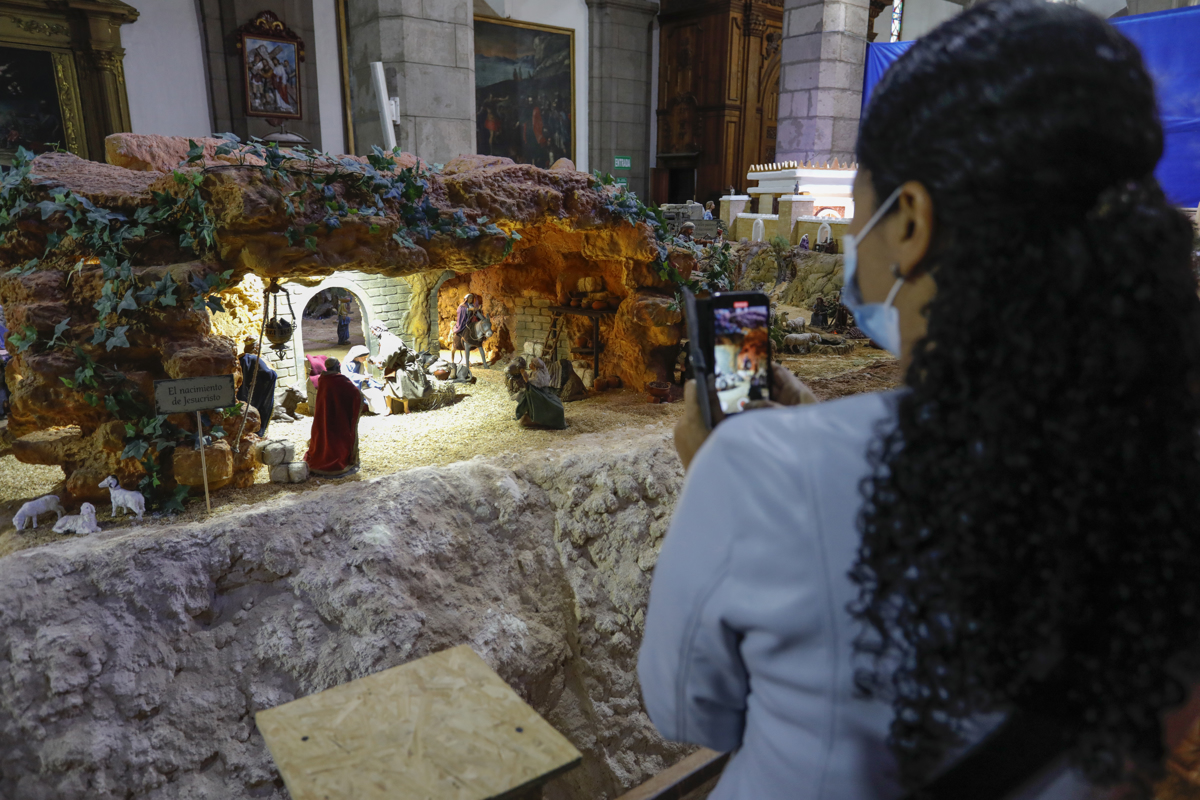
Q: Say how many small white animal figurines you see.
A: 3